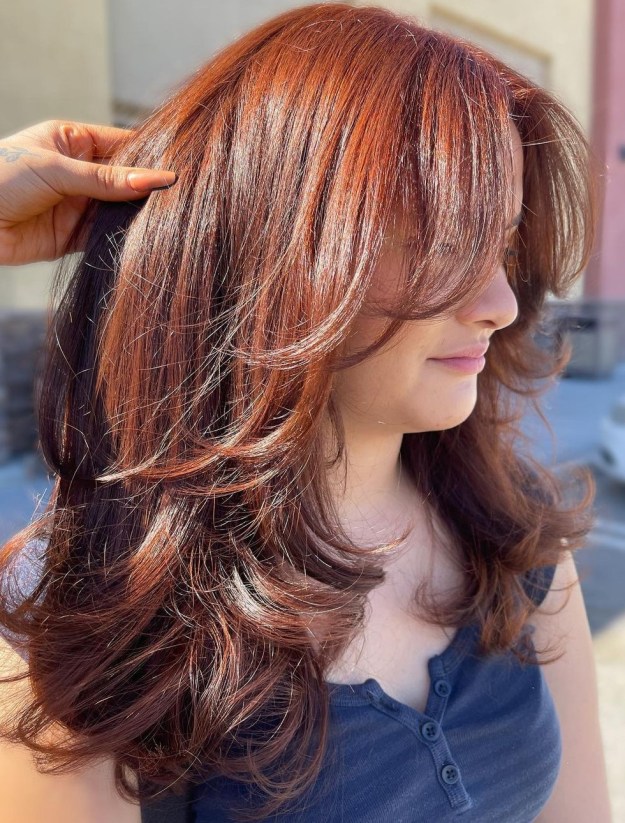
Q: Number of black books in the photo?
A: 0